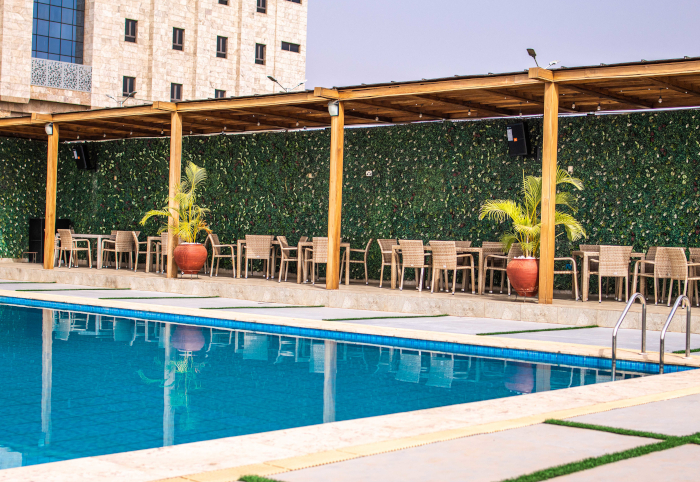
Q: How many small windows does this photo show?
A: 11